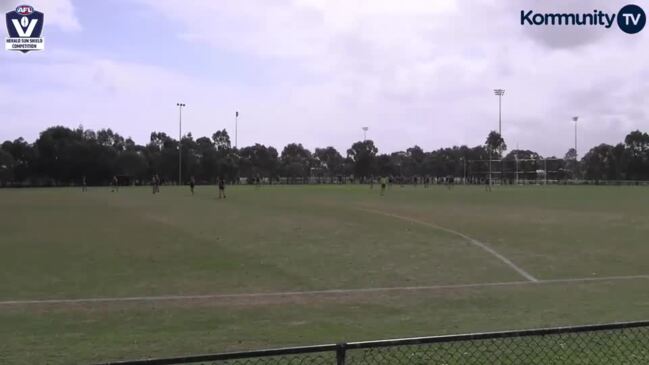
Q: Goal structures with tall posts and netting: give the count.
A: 1